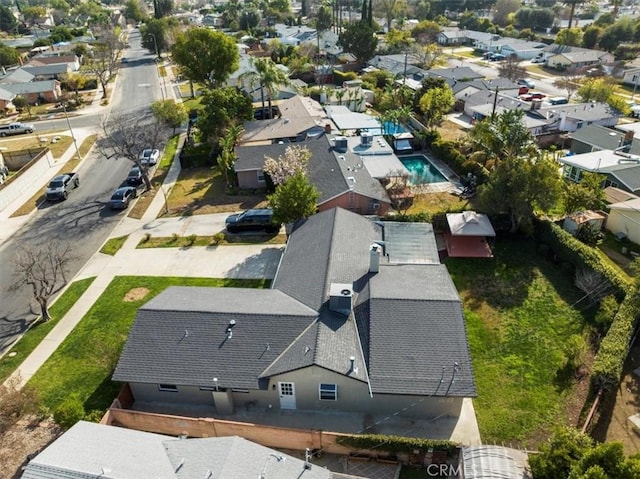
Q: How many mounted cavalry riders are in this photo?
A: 0